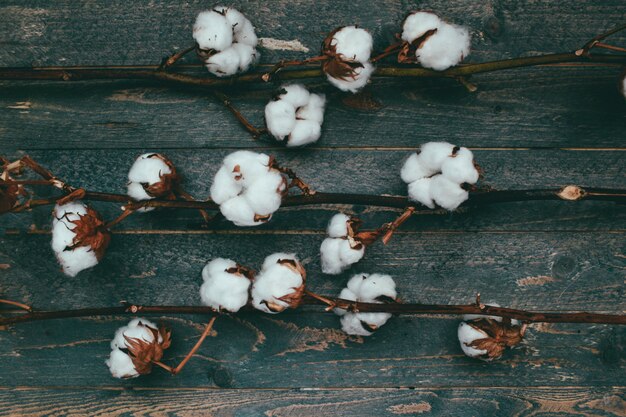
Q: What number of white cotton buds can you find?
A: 14